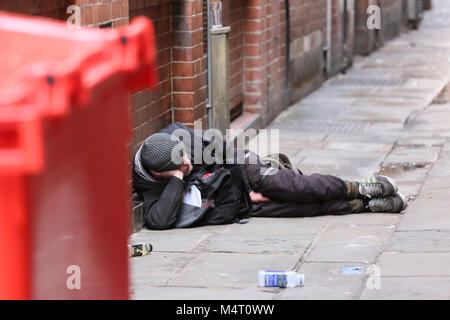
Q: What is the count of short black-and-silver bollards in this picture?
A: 0